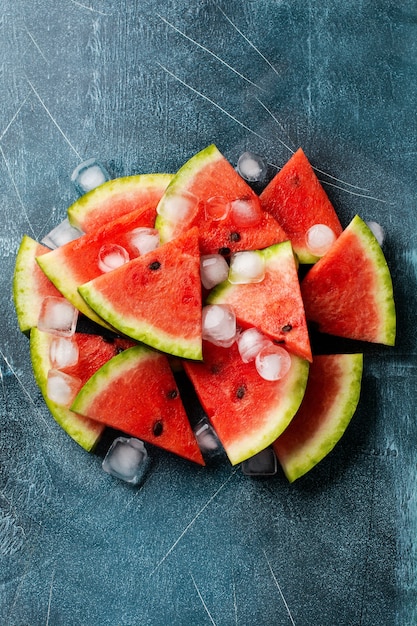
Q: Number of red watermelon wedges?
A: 12